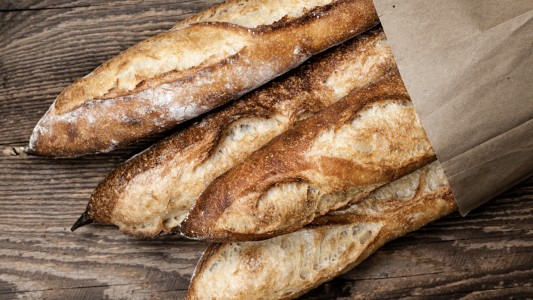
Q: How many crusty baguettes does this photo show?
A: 4